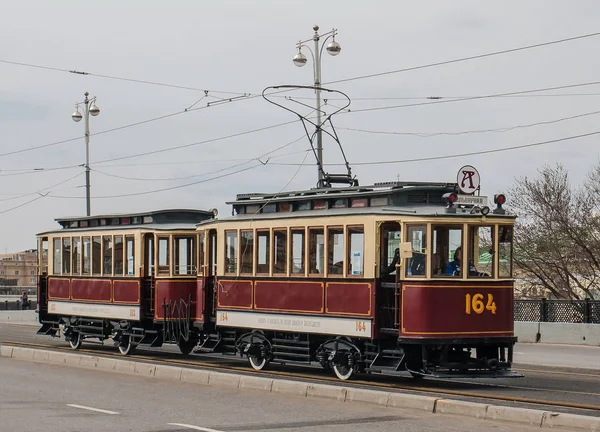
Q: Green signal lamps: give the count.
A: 0